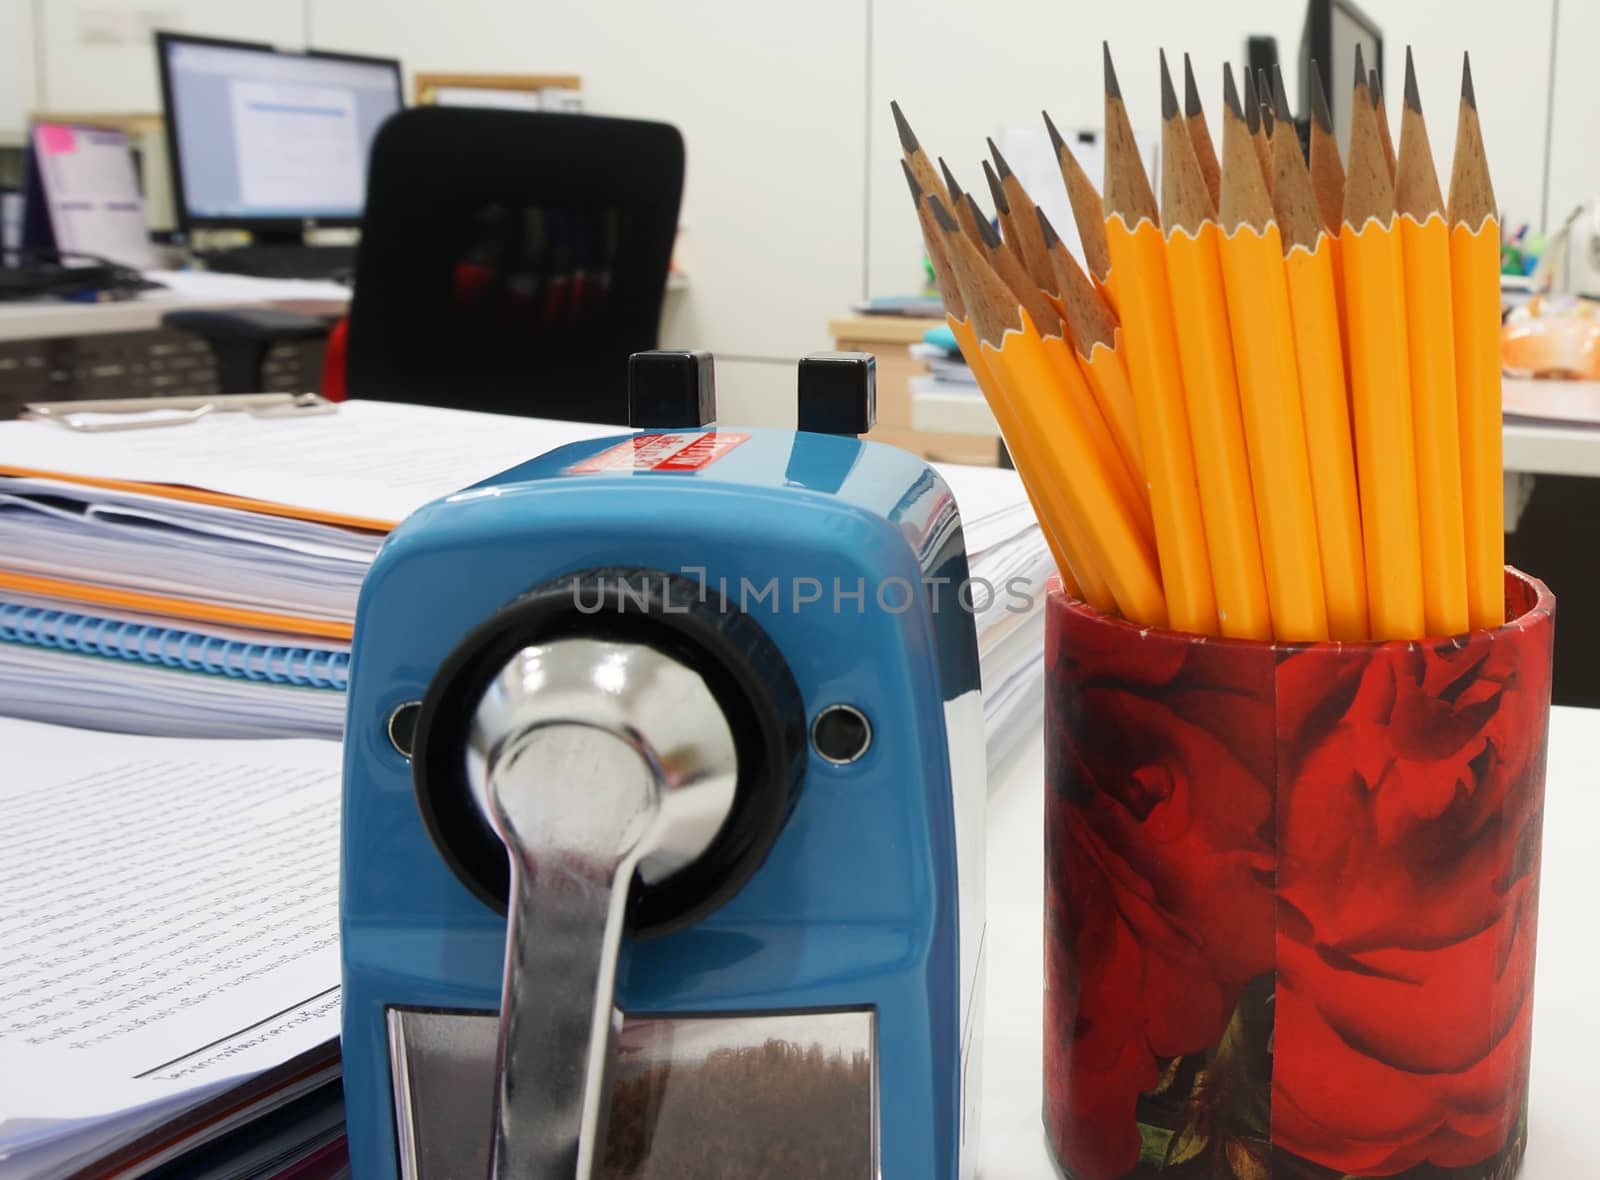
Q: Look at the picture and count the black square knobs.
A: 2